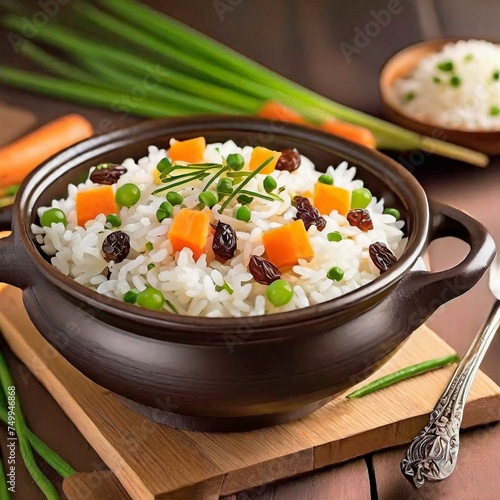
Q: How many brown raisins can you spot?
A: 8